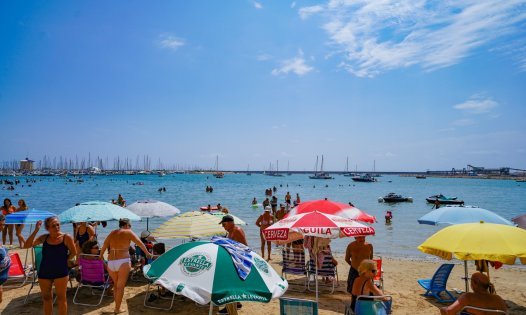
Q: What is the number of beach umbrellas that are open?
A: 11